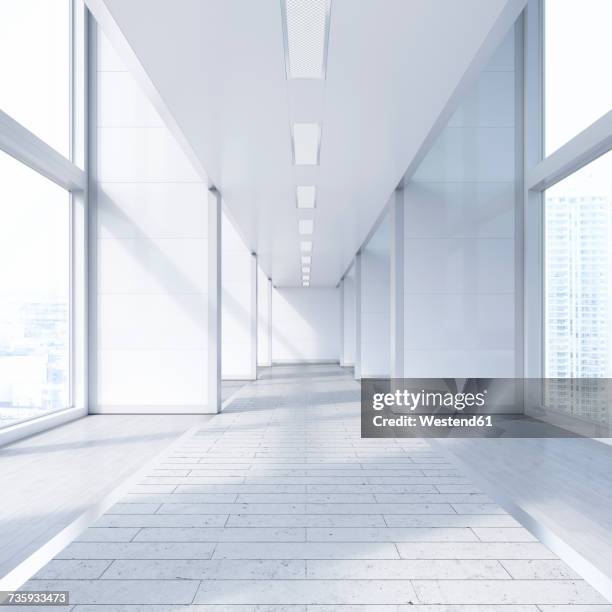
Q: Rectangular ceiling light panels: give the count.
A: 9